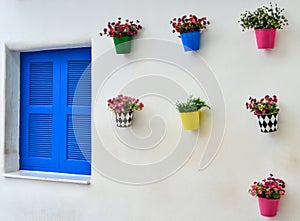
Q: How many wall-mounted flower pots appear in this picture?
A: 7